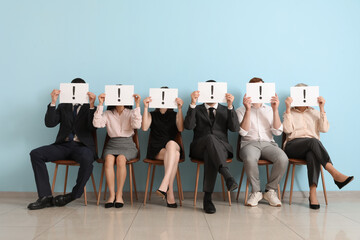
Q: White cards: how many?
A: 6